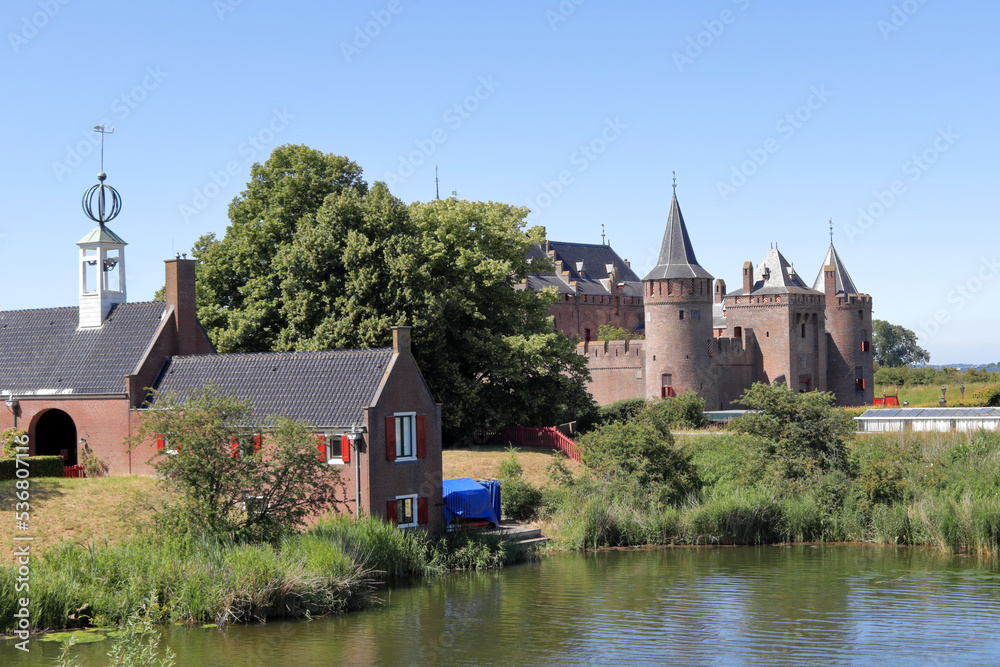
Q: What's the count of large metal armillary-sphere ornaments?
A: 1